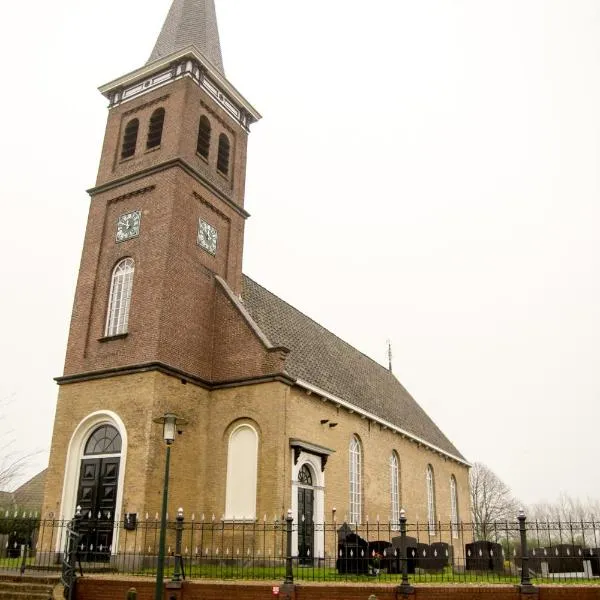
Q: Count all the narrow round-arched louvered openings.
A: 4